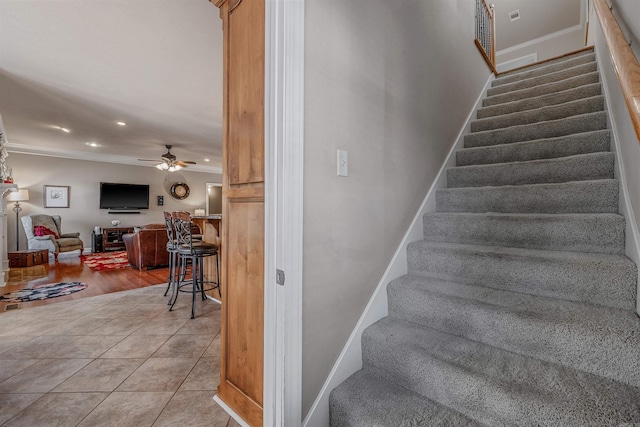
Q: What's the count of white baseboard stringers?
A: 2